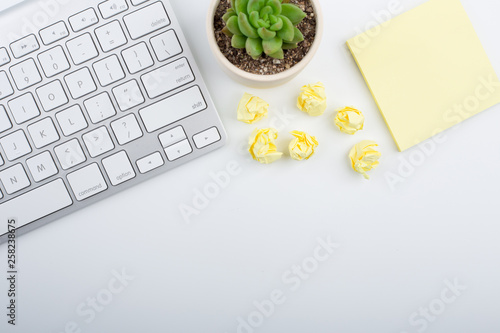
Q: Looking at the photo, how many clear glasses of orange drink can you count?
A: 0